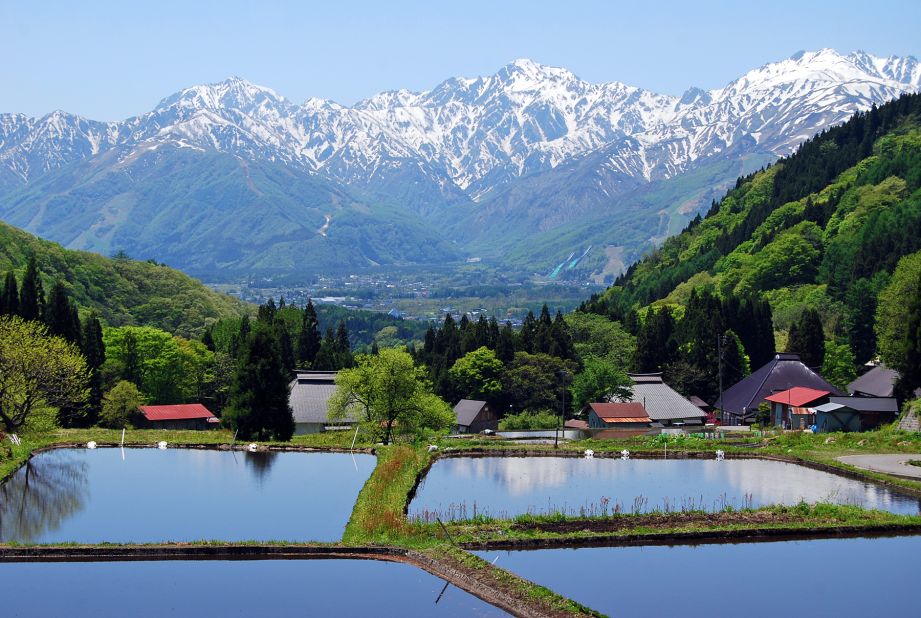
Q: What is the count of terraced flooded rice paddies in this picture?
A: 4